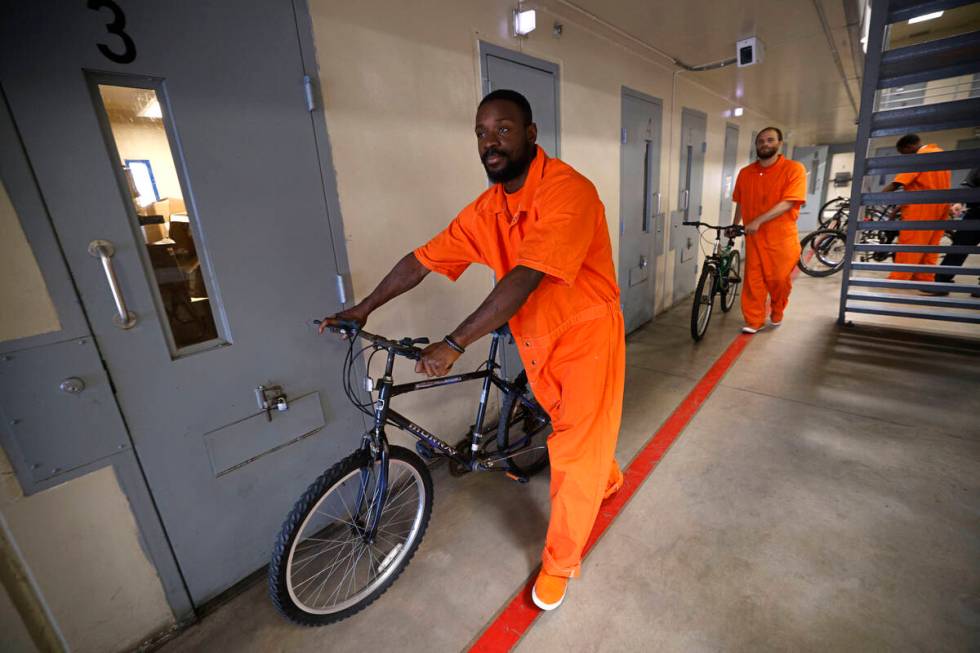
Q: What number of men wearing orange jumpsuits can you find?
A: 3